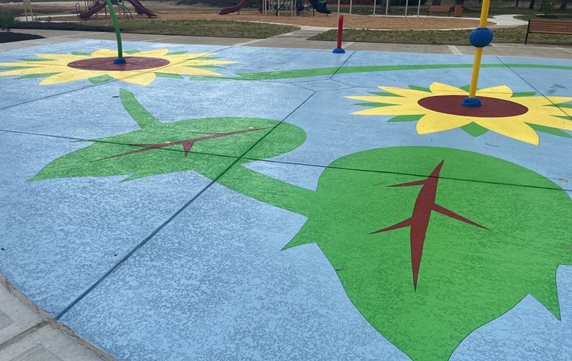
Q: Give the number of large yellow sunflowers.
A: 2